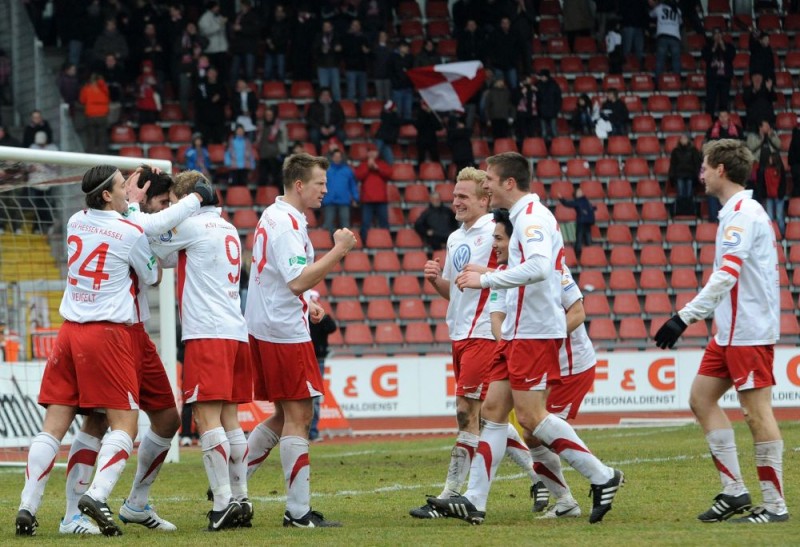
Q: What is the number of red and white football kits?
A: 8